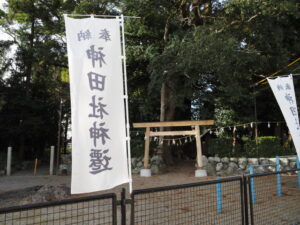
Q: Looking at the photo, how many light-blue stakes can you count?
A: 4